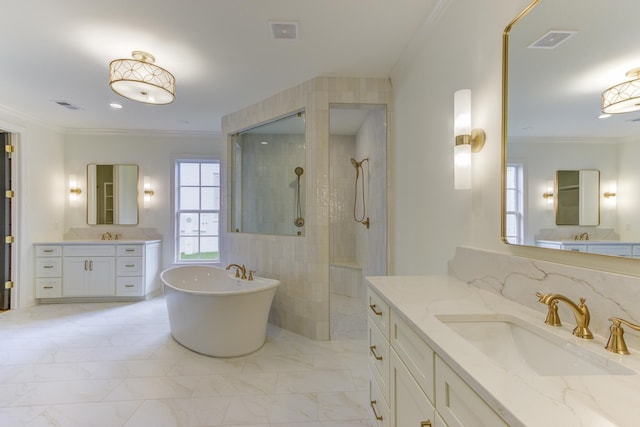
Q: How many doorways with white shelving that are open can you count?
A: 1